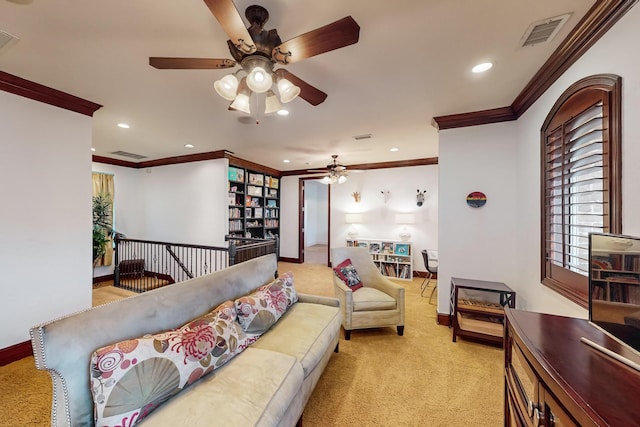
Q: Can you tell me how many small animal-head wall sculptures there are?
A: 3